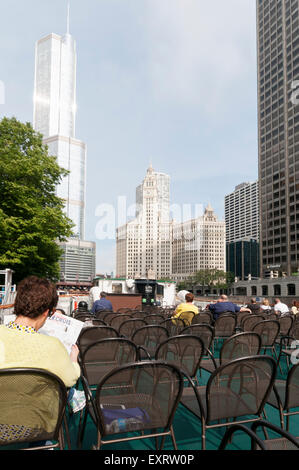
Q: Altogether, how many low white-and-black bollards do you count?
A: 0